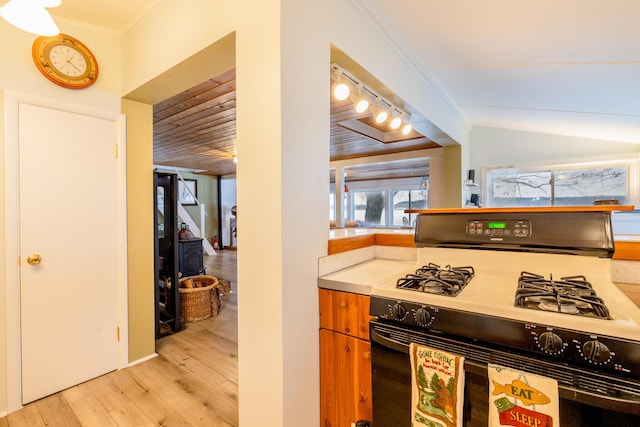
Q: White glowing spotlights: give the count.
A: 5